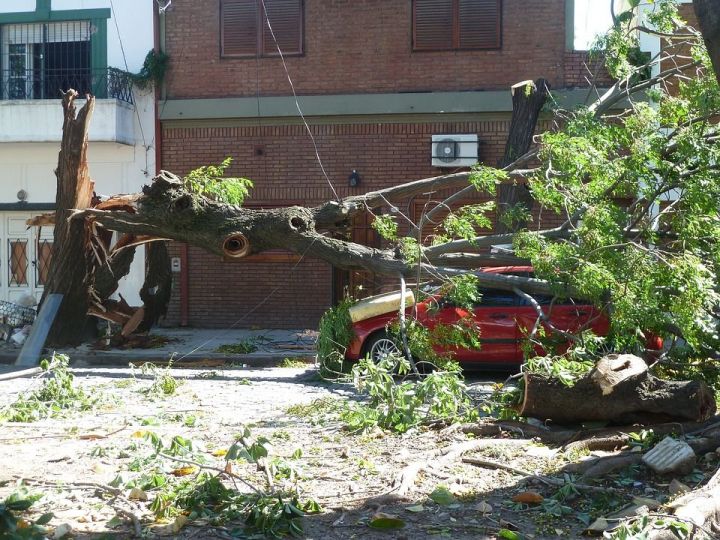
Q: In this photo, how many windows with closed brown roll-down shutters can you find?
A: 2